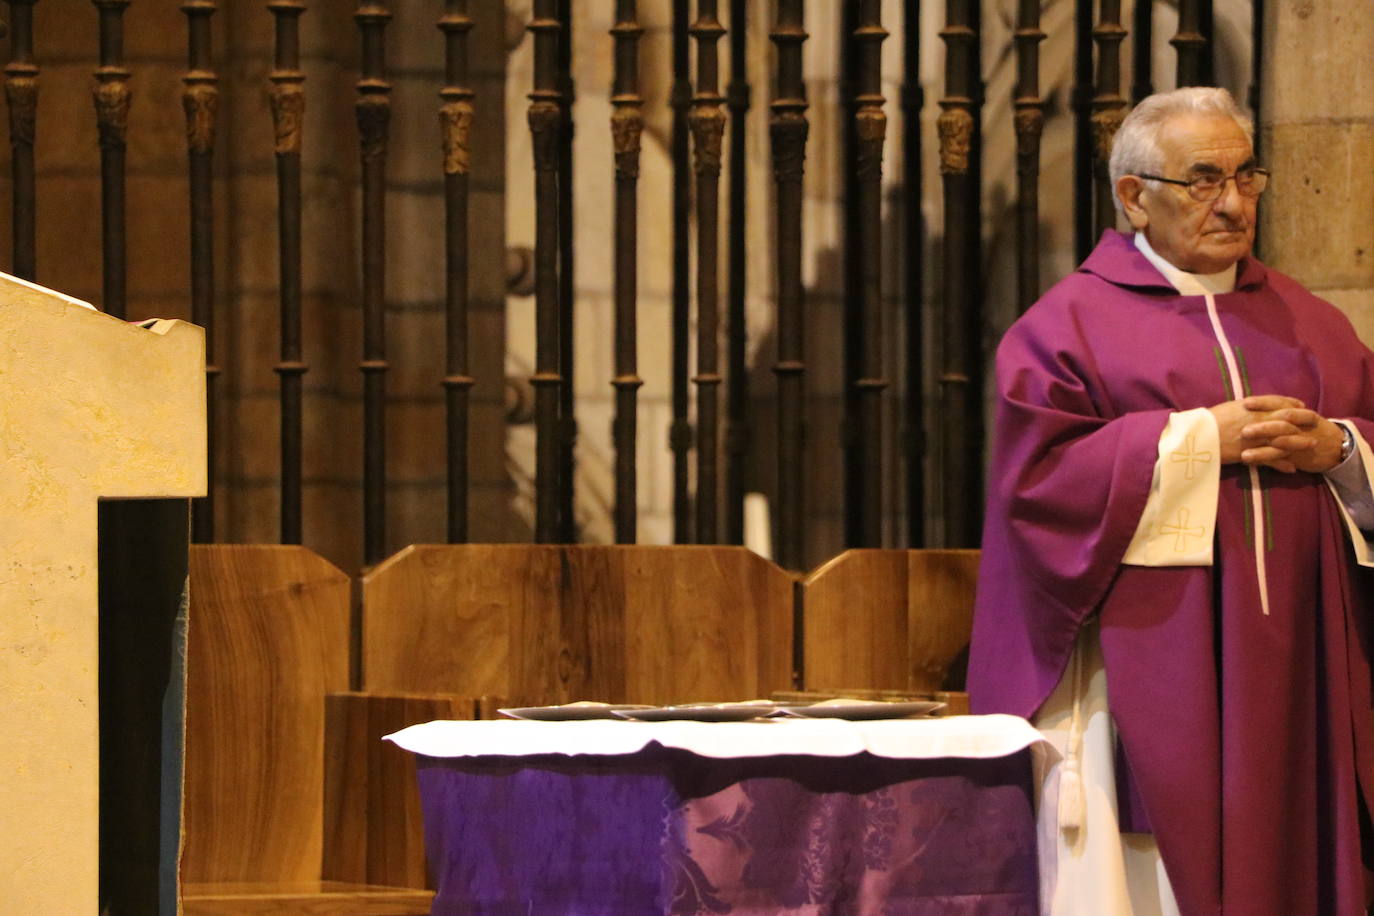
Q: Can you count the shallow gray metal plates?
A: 3